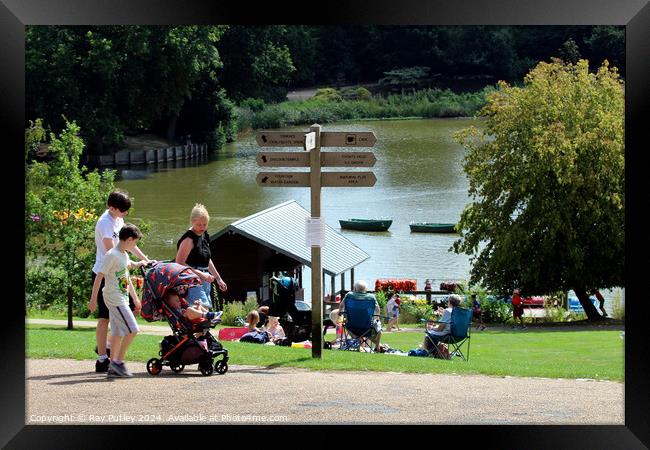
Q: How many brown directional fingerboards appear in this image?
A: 6